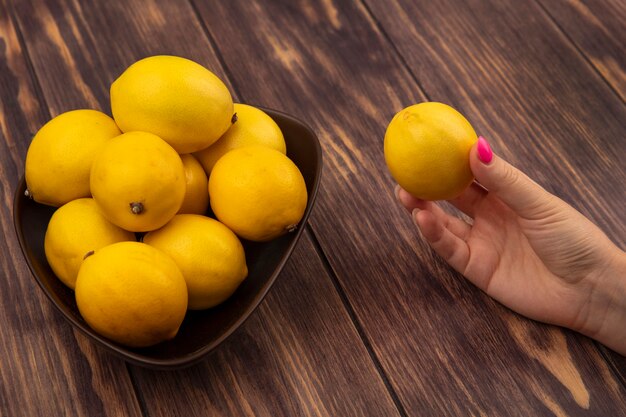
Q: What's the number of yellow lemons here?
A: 10